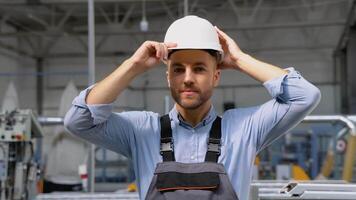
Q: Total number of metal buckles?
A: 2